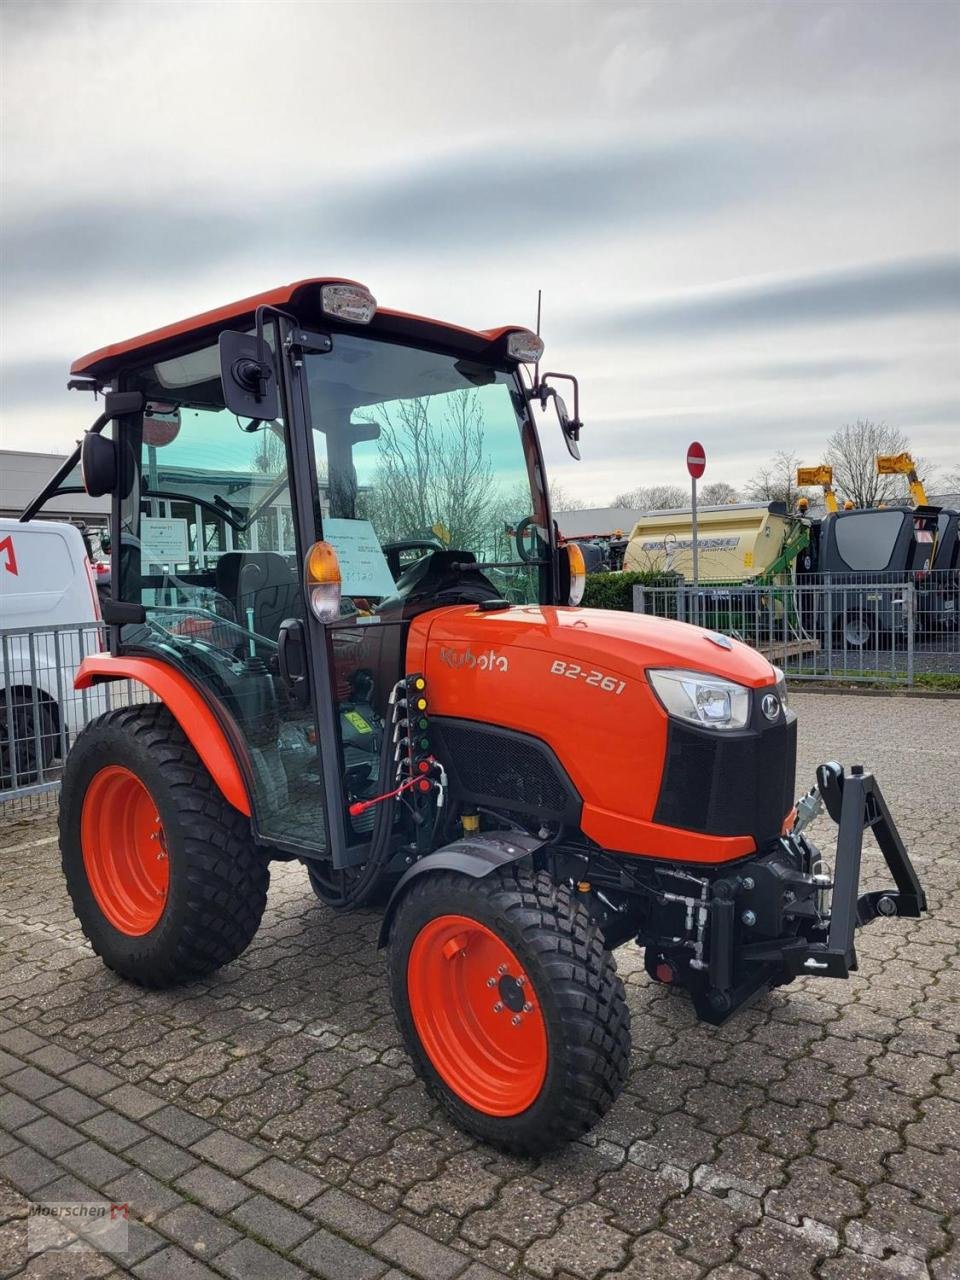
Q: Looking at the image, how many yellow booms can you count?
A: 2